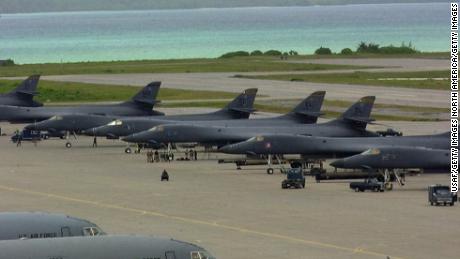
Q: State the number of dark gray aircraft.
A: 7